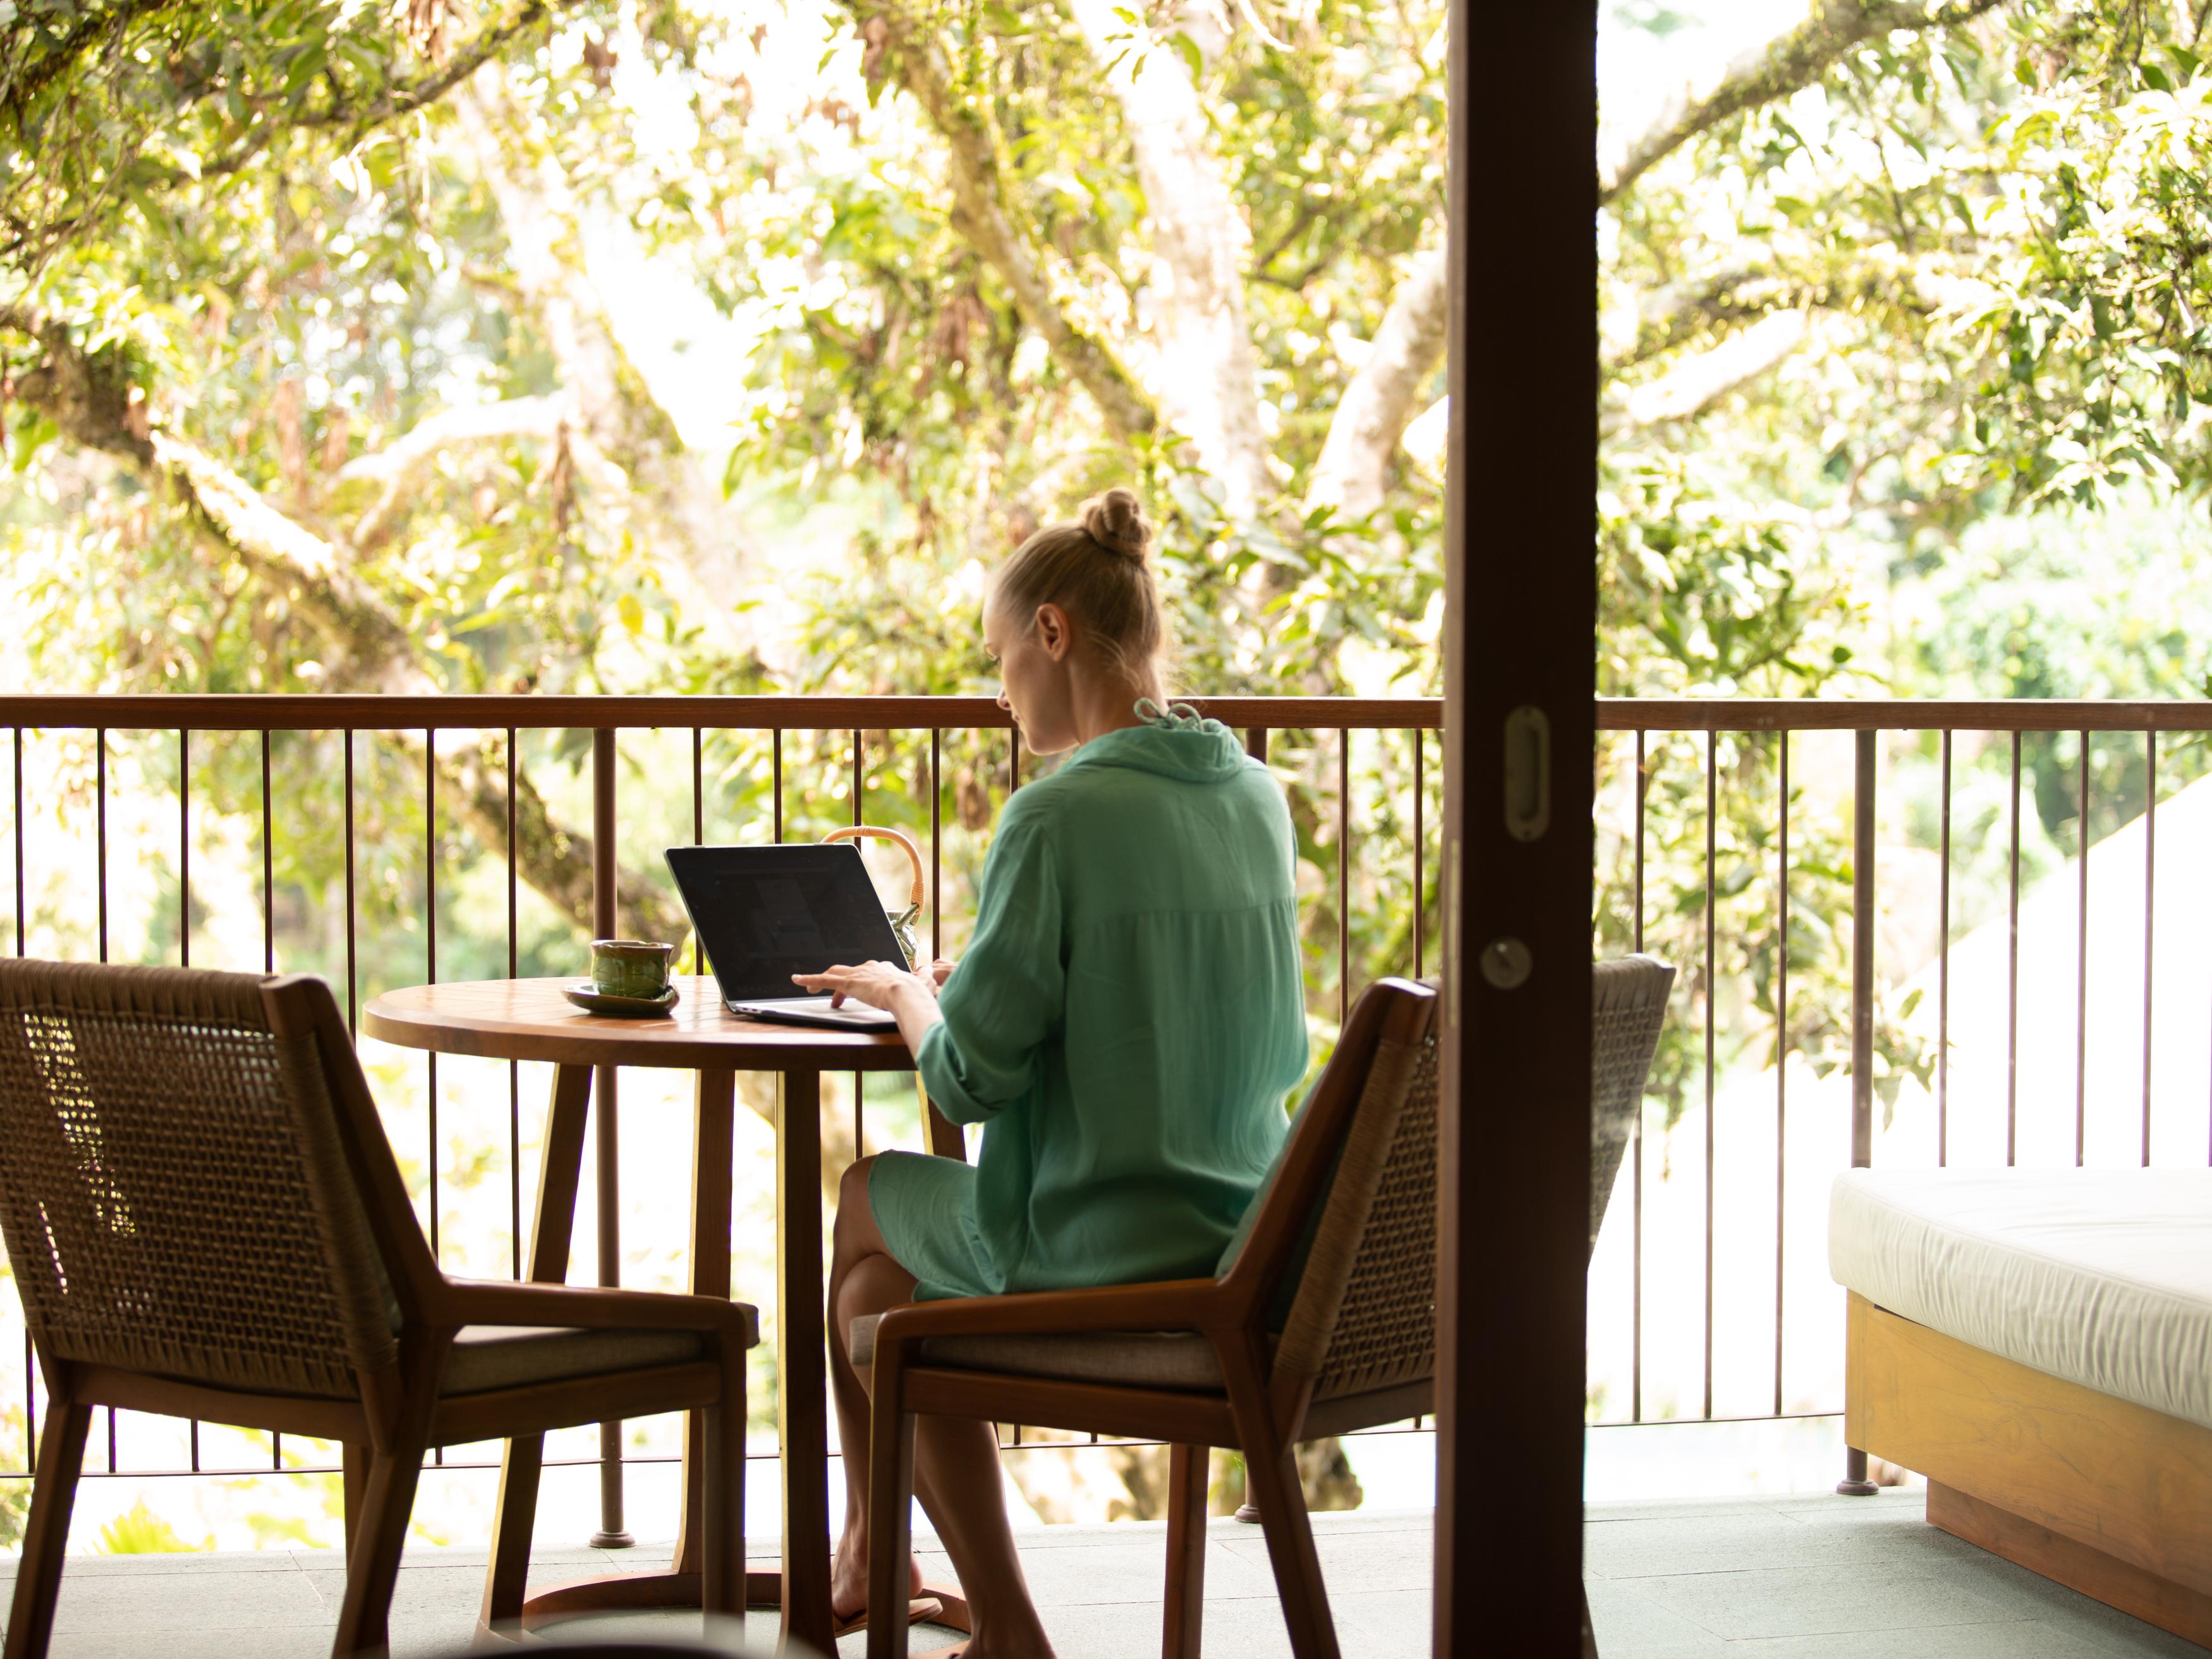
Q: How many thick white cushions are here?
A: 1